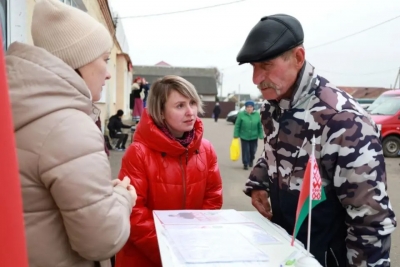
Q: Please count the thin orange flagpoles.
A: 0